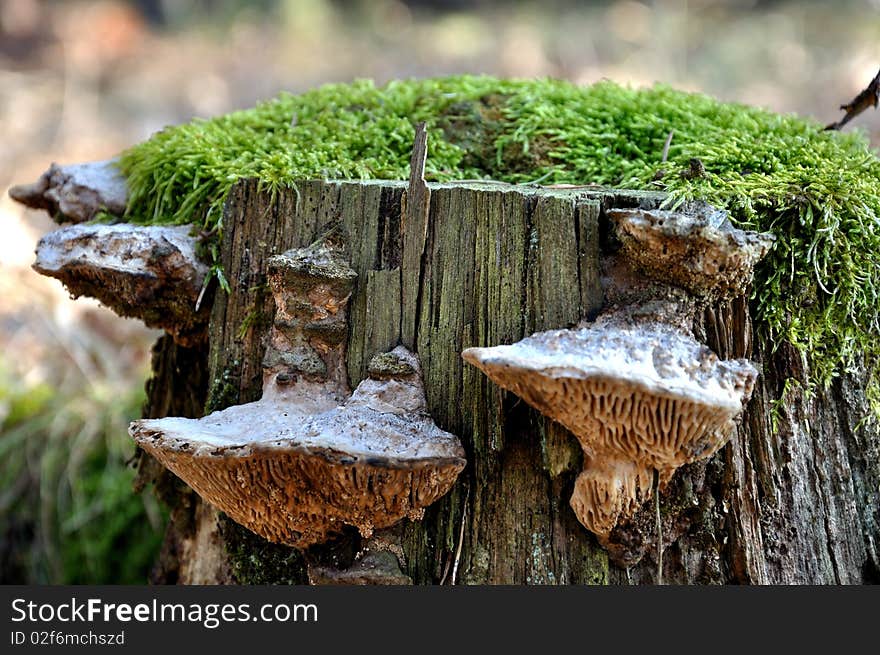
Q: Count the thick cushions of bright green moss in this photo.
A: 1